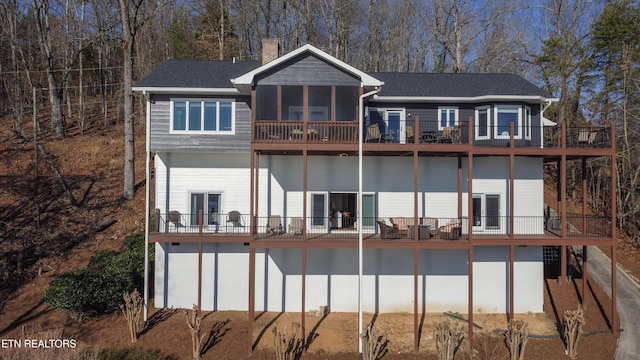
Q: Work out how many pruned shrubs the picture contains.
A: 7